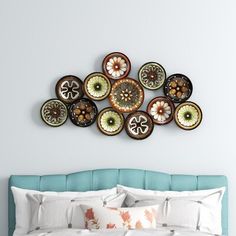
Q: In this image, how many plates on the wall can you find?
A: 12